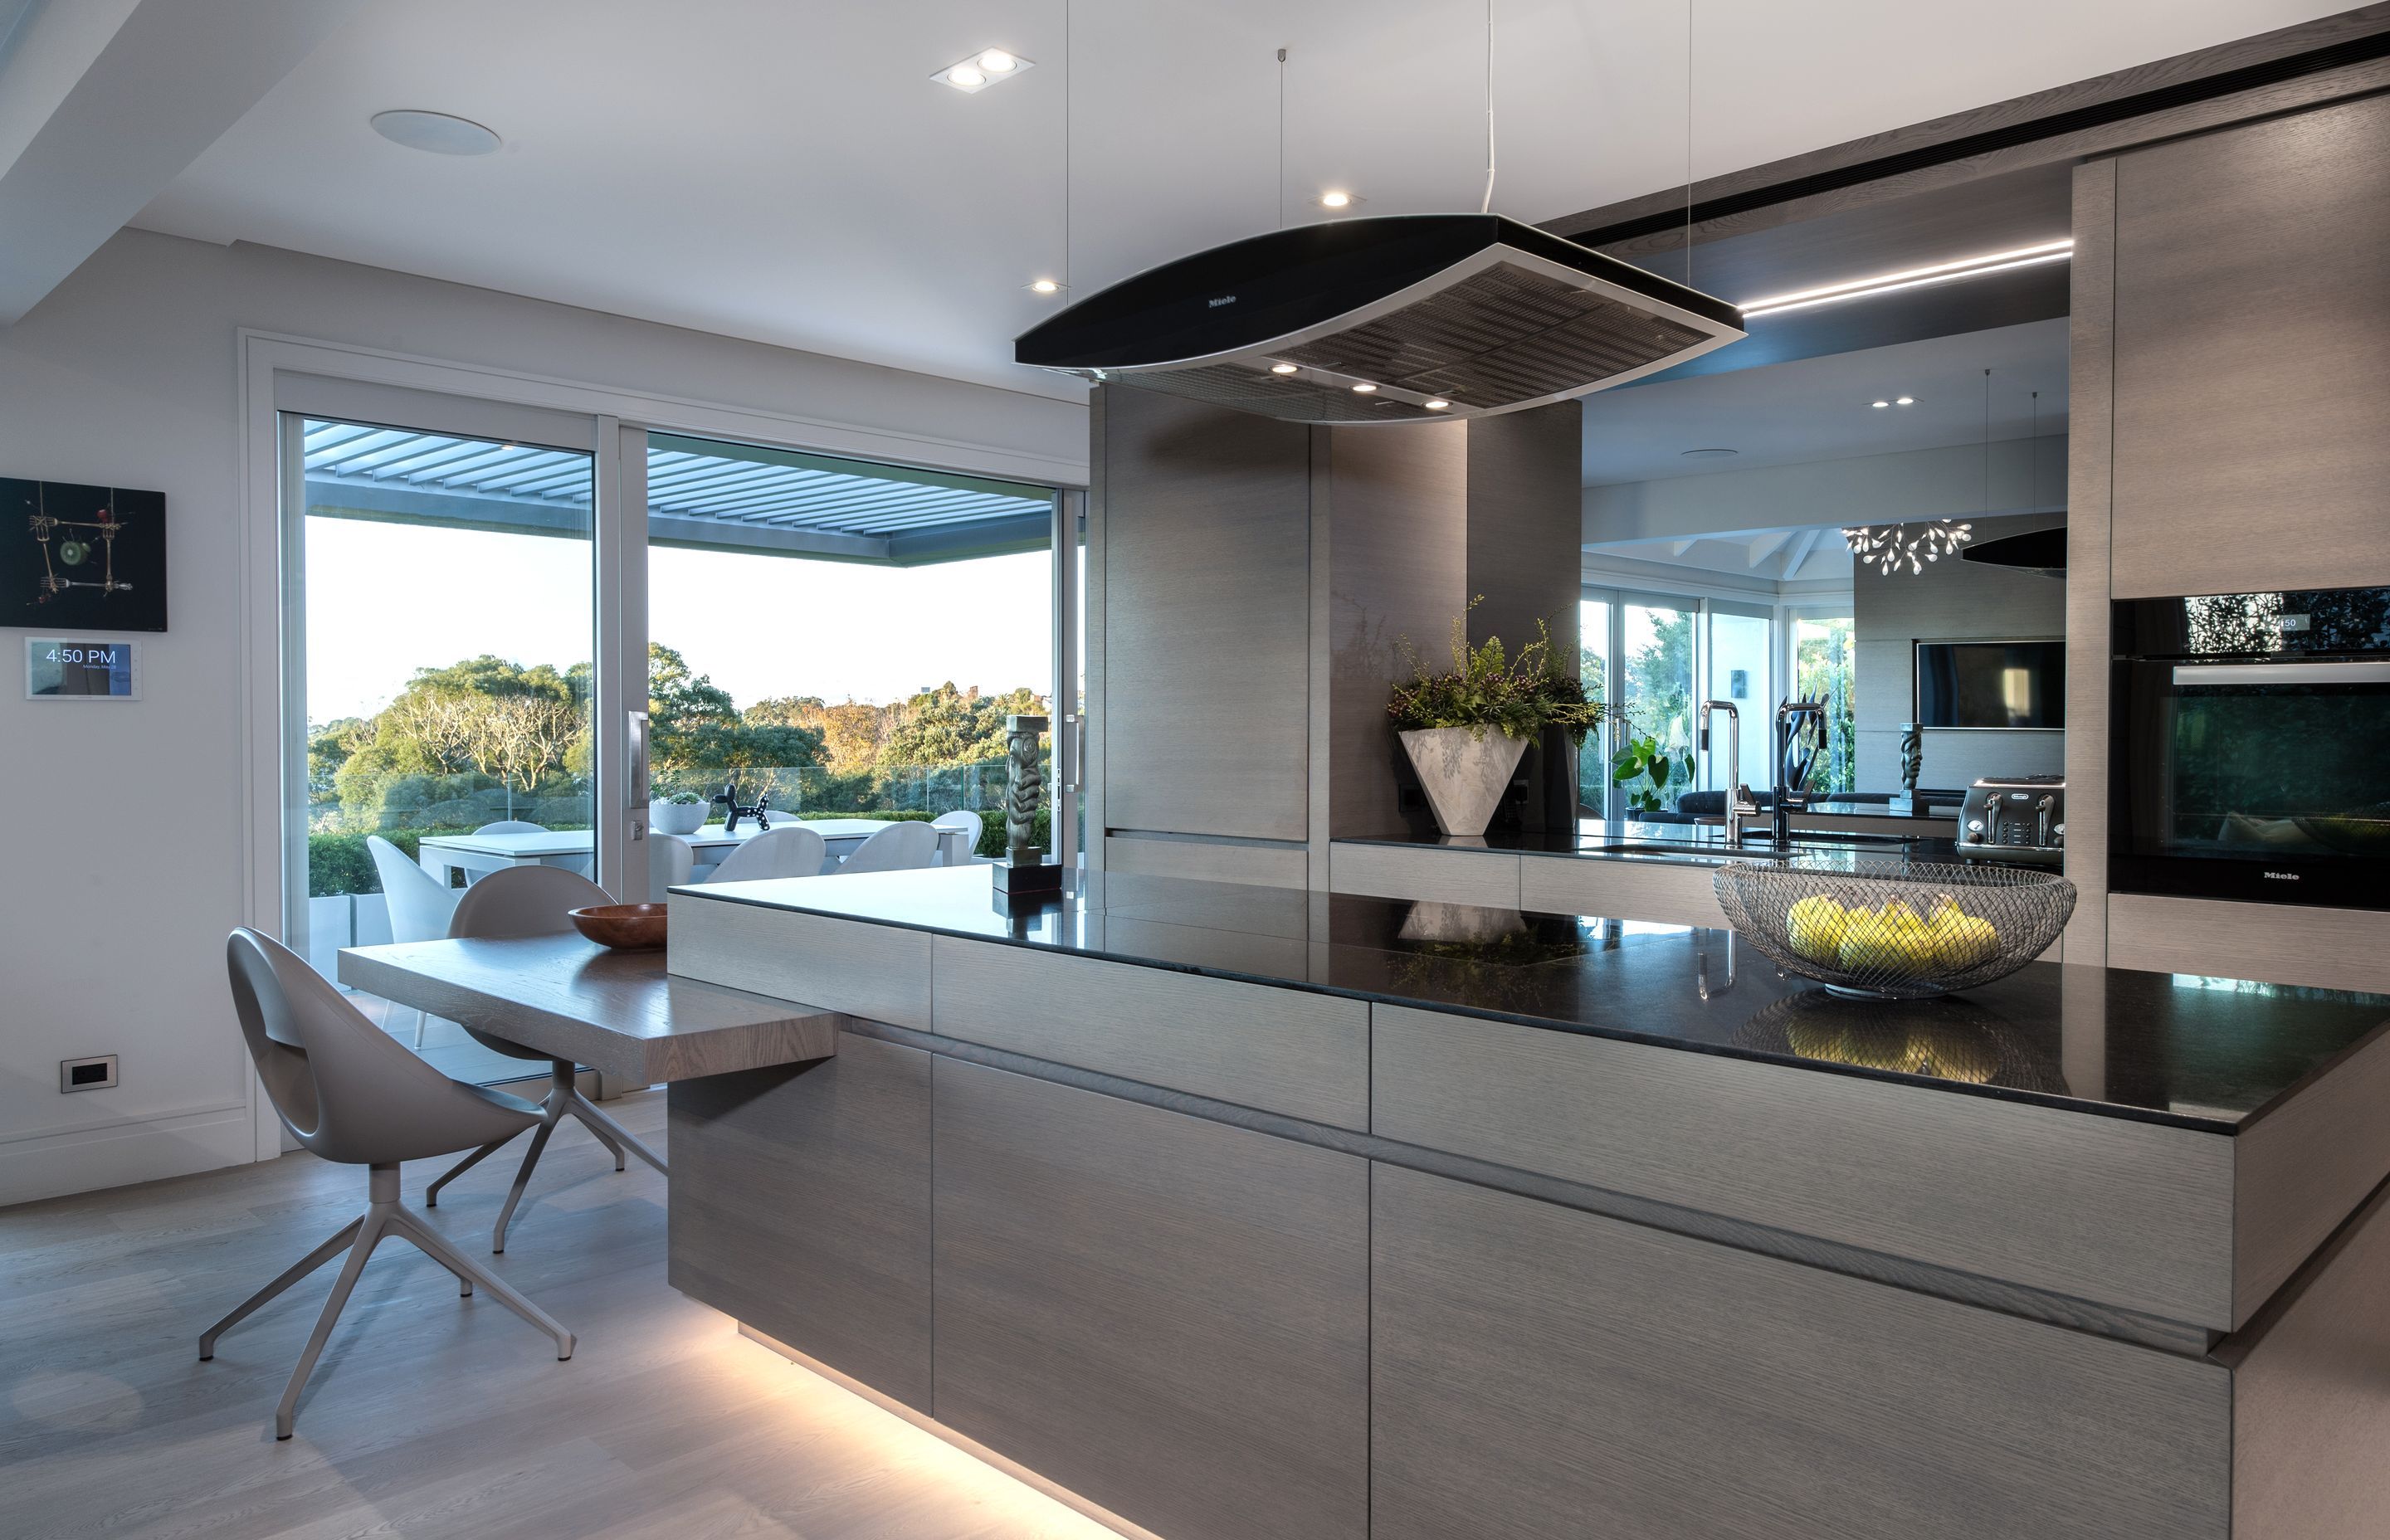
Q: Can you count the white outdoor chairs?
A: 7